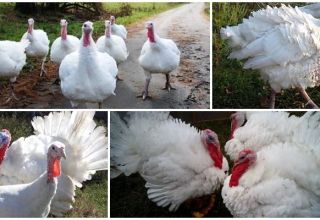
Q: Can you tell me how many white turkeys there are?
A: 13